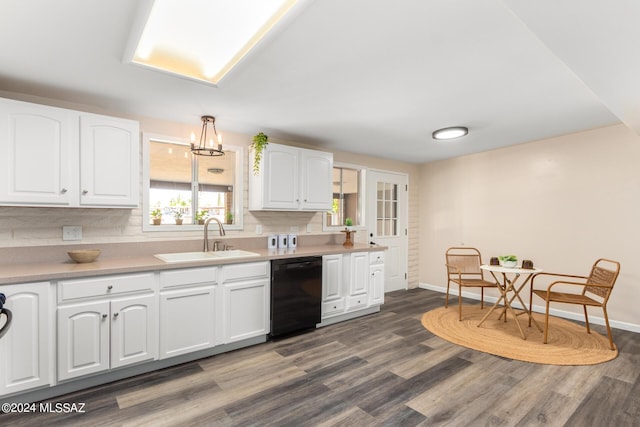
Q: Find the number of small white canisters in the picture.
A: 3